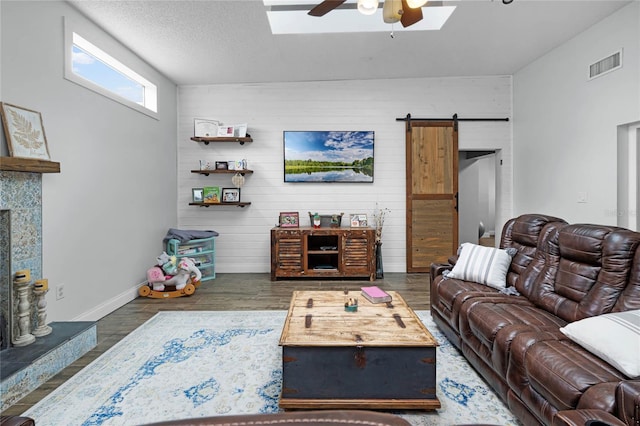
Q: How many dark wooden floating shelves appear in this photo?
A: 3